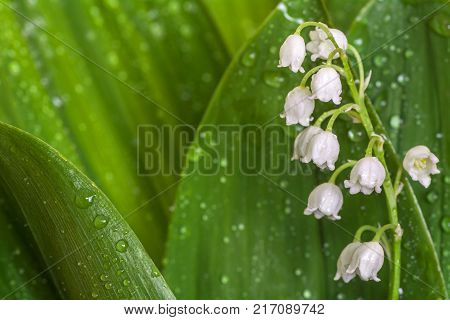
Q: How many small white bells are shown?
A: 11